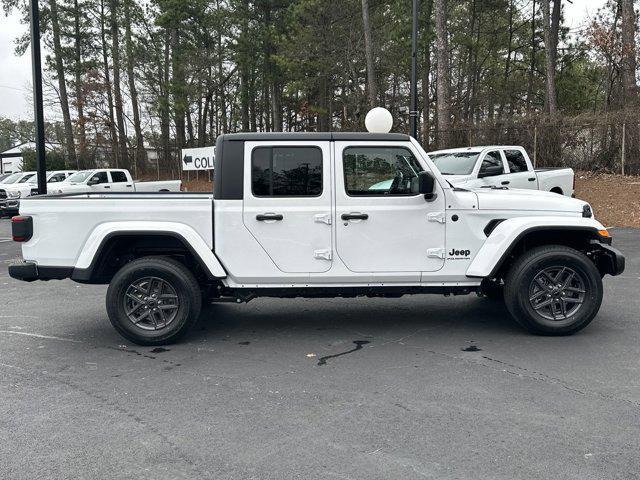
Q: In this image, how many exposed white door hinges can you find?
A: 4